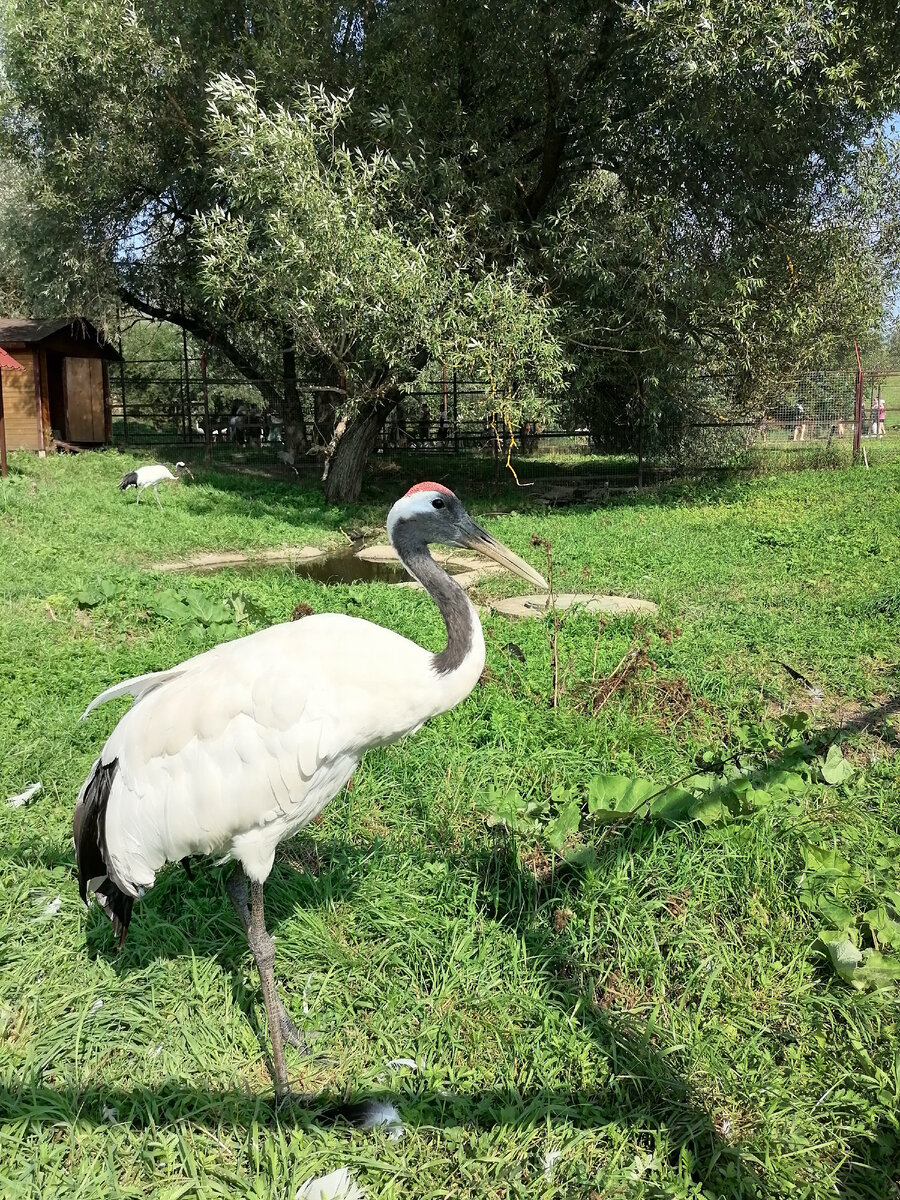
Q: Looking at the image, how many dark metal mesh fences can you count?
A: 1